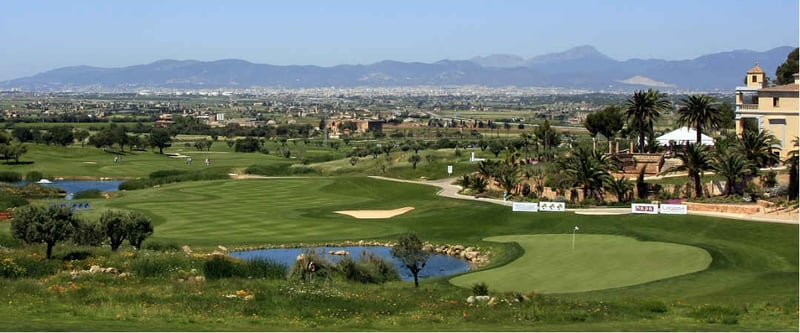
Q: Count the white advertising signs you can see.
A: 4